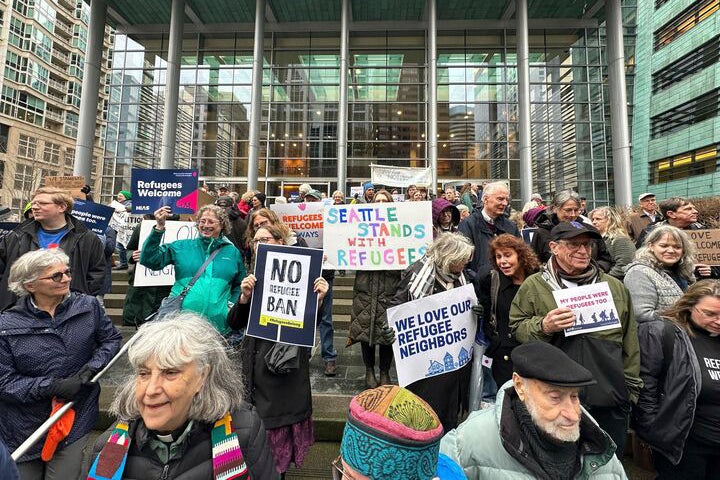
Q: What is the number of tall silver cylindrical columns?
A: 7